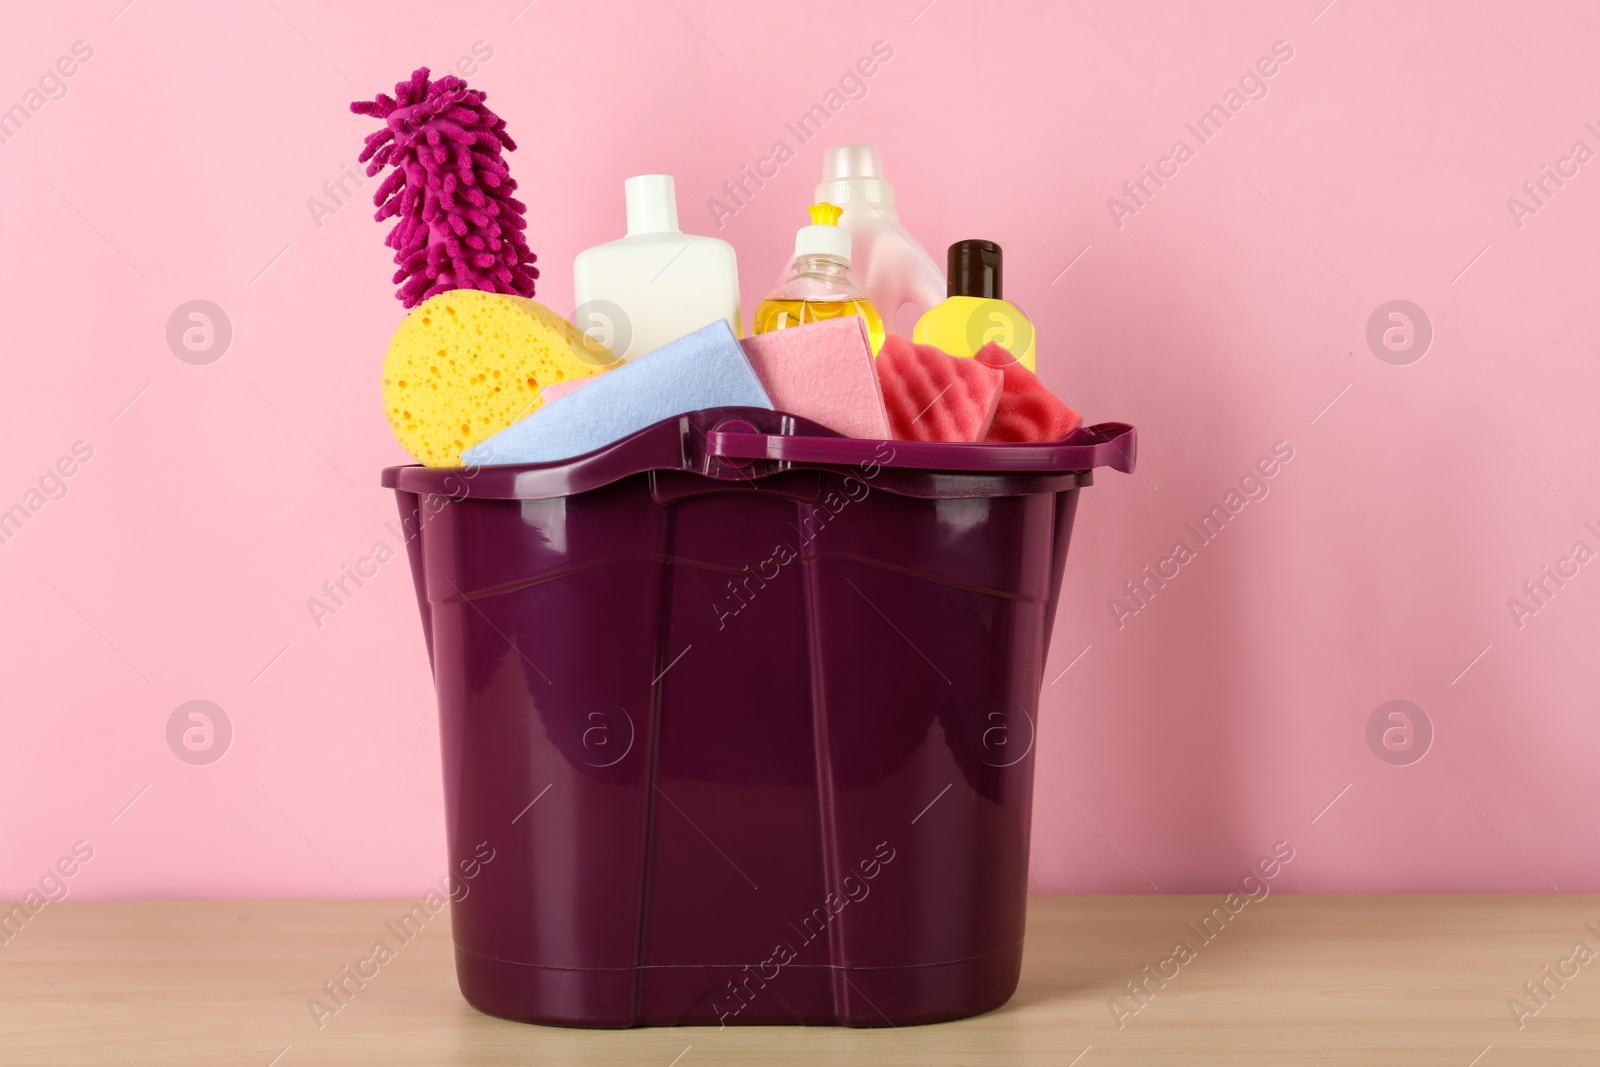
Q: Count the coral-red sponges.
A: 2